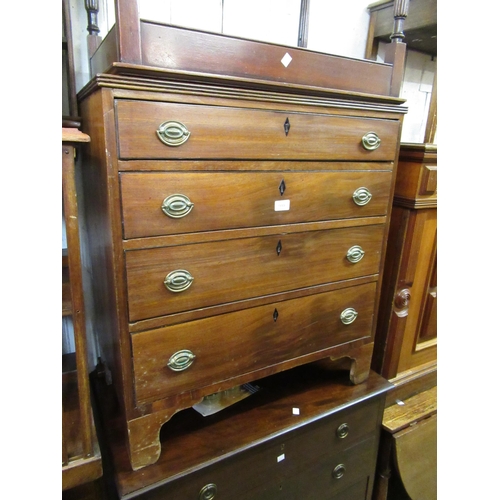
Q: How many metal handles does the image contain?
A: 11